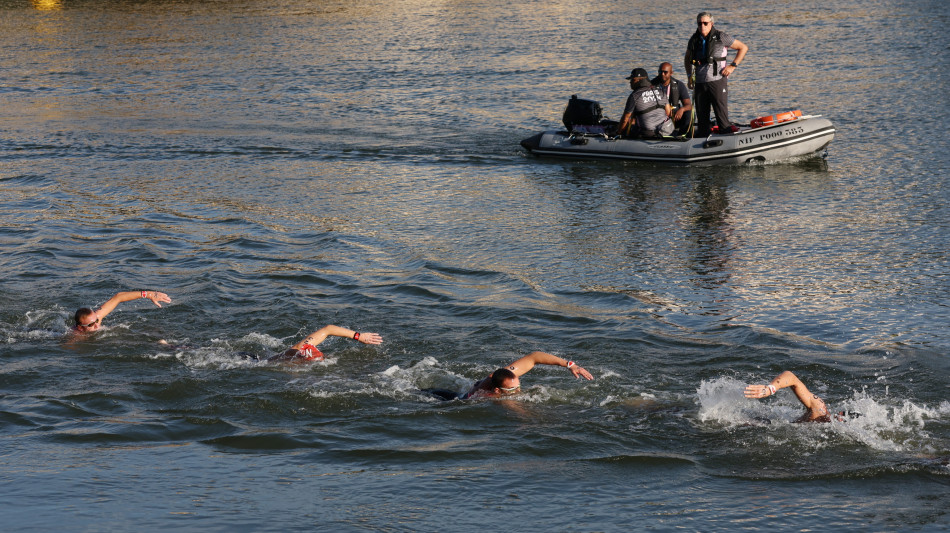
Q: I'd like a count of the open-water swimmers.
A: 4